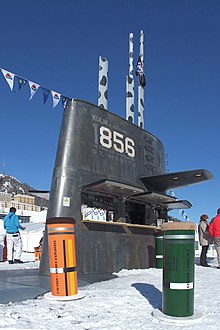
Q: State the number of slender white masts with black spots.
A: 3